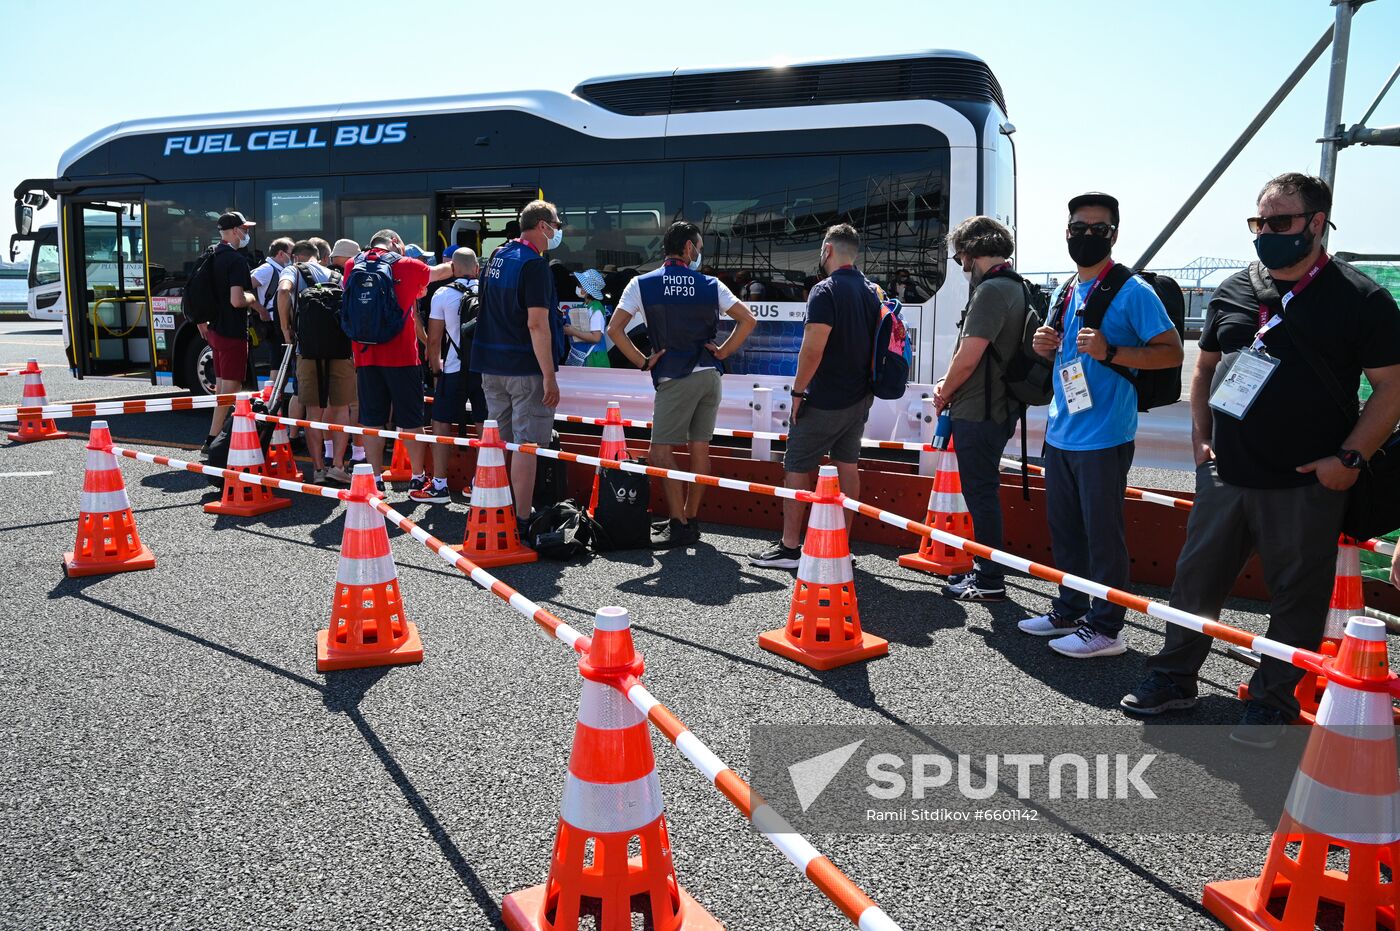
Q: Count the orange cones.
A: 13